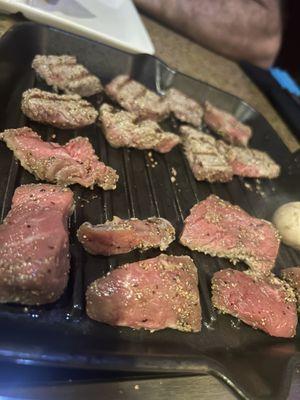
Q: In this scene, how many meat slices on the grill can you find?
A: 15